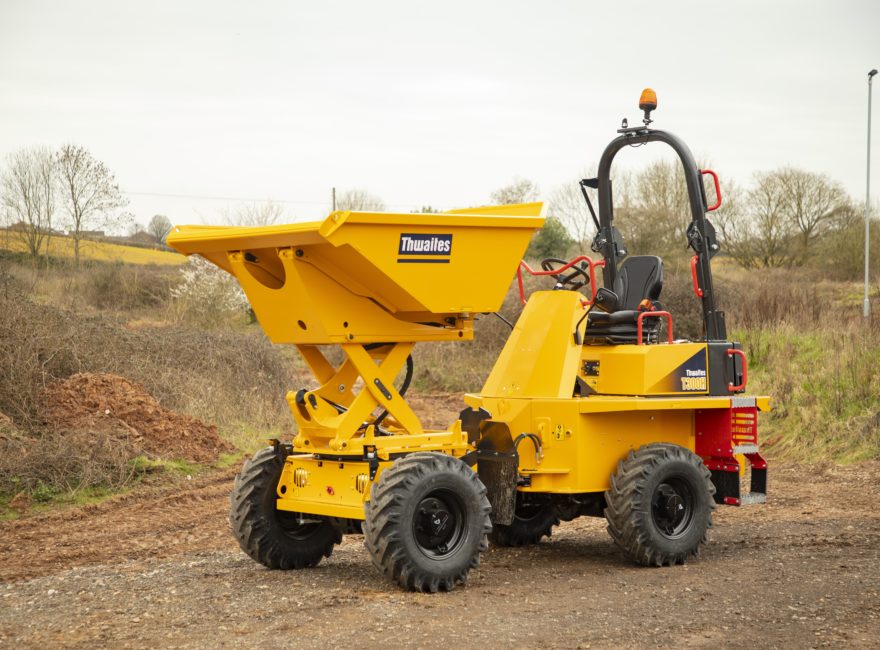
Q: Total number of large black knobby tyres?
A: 4